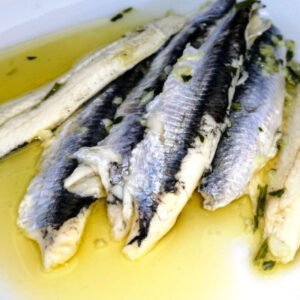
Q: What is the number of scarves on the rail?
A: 0